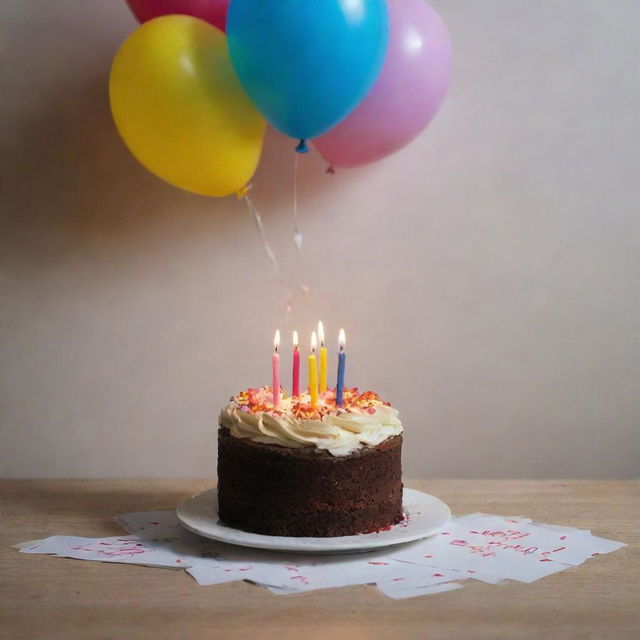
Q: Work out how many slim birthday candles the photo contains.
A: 5